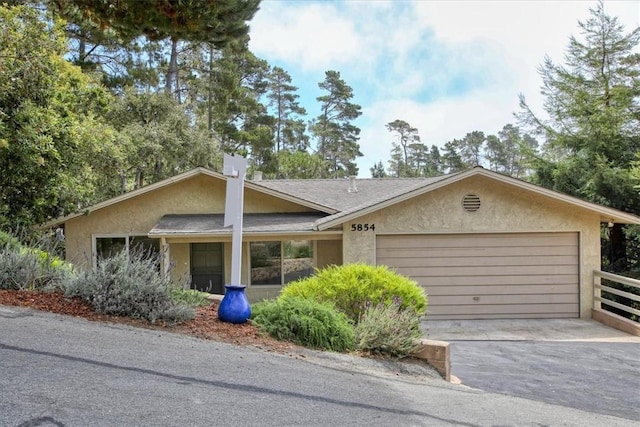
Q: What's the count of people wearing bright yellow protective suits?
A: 0